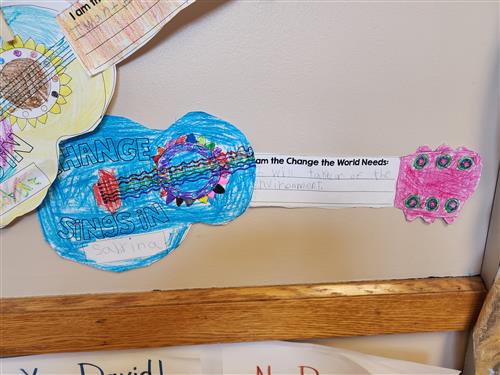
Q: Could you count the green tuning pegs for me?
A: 6